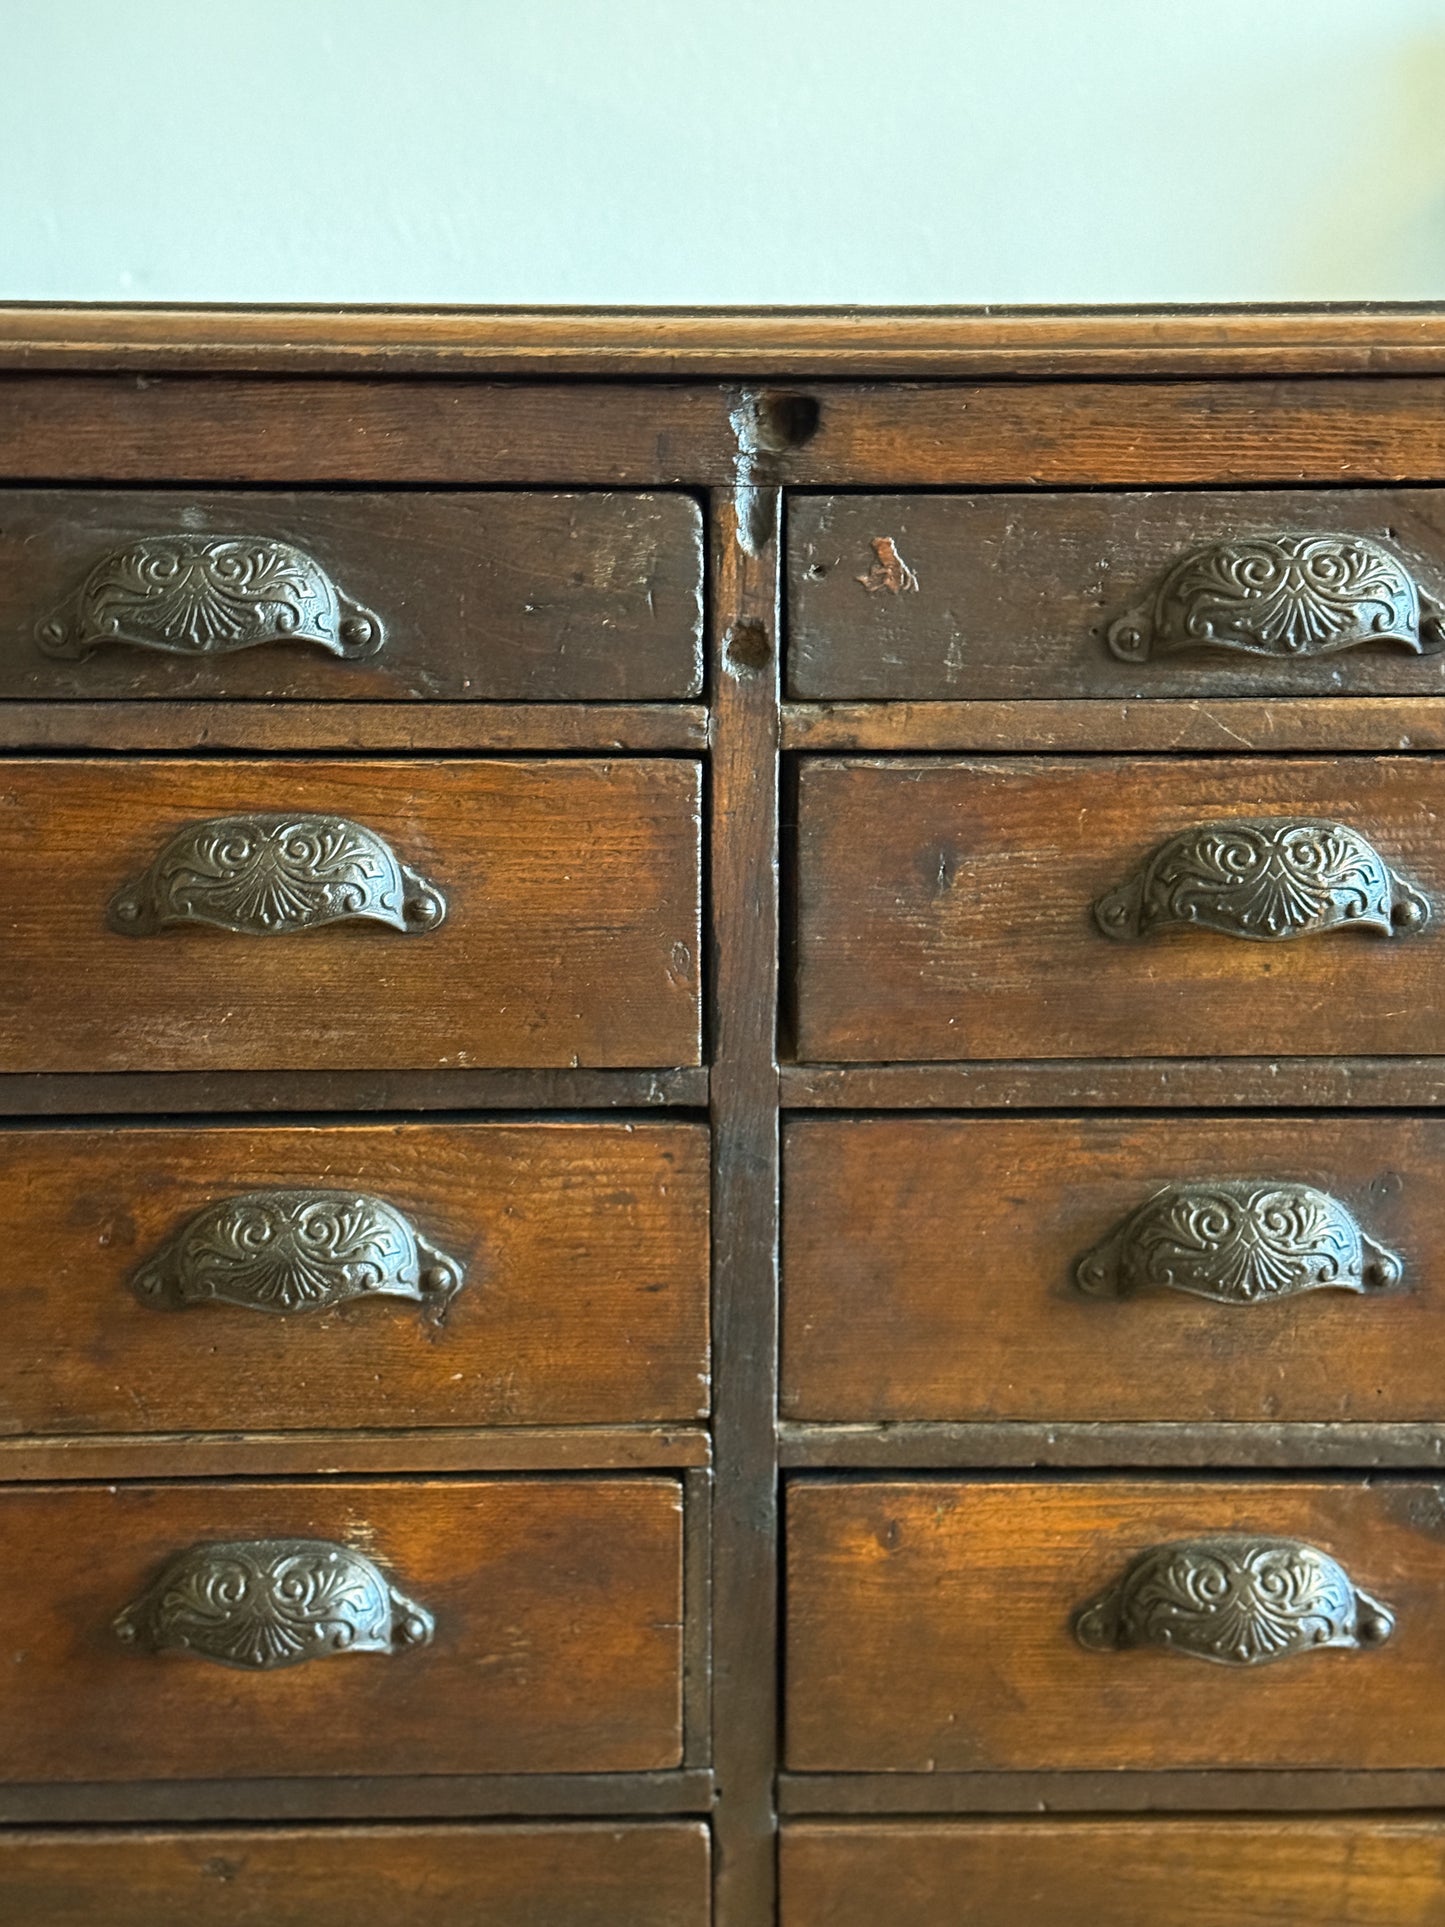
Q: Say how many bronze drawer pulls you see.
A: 8